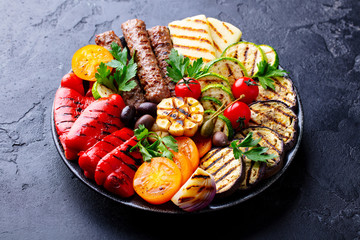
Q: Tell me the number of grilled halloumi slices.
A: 2